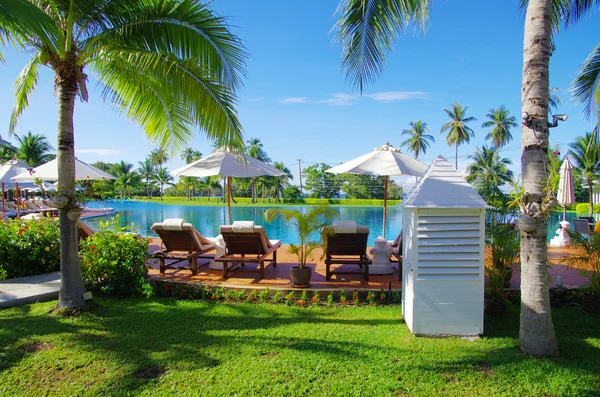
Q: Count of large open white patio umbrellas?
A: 4